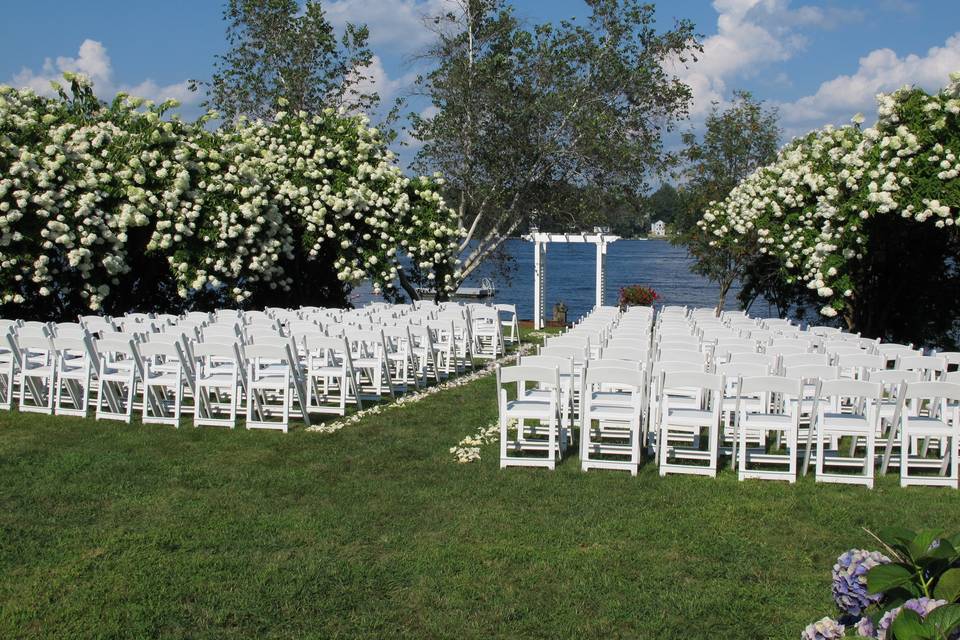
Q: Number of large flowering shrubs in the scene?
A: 2